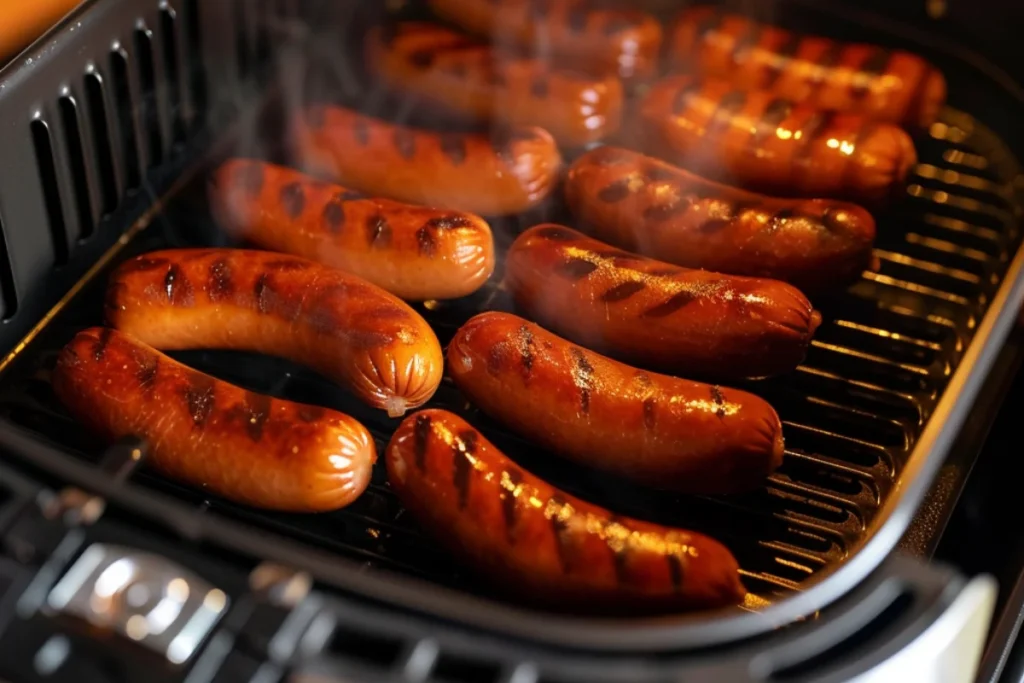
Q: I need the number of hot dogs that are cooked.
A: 12